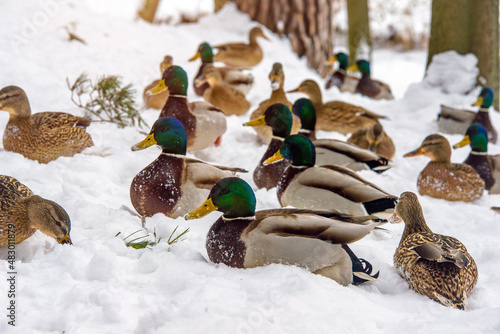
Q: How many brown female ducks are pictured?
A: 10